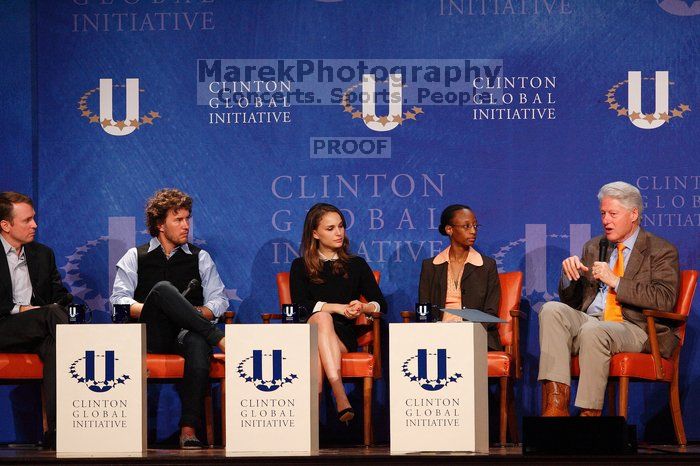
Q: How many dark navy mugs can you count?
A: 4